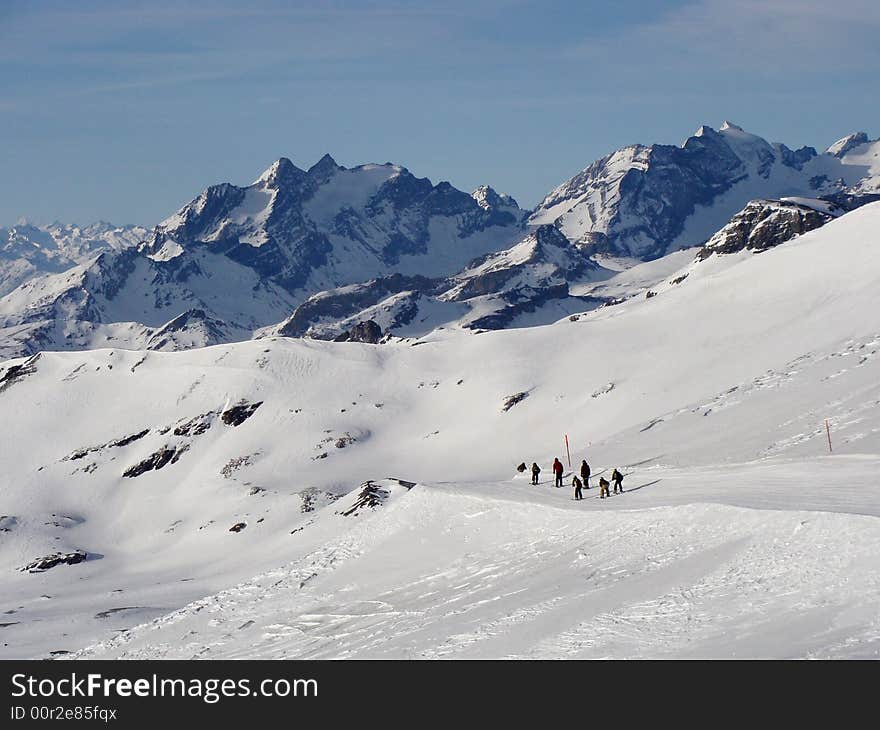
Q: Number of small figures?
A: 7